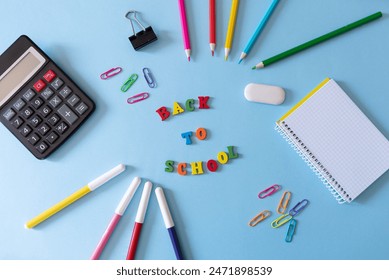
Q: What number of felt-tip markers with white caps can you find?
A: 4